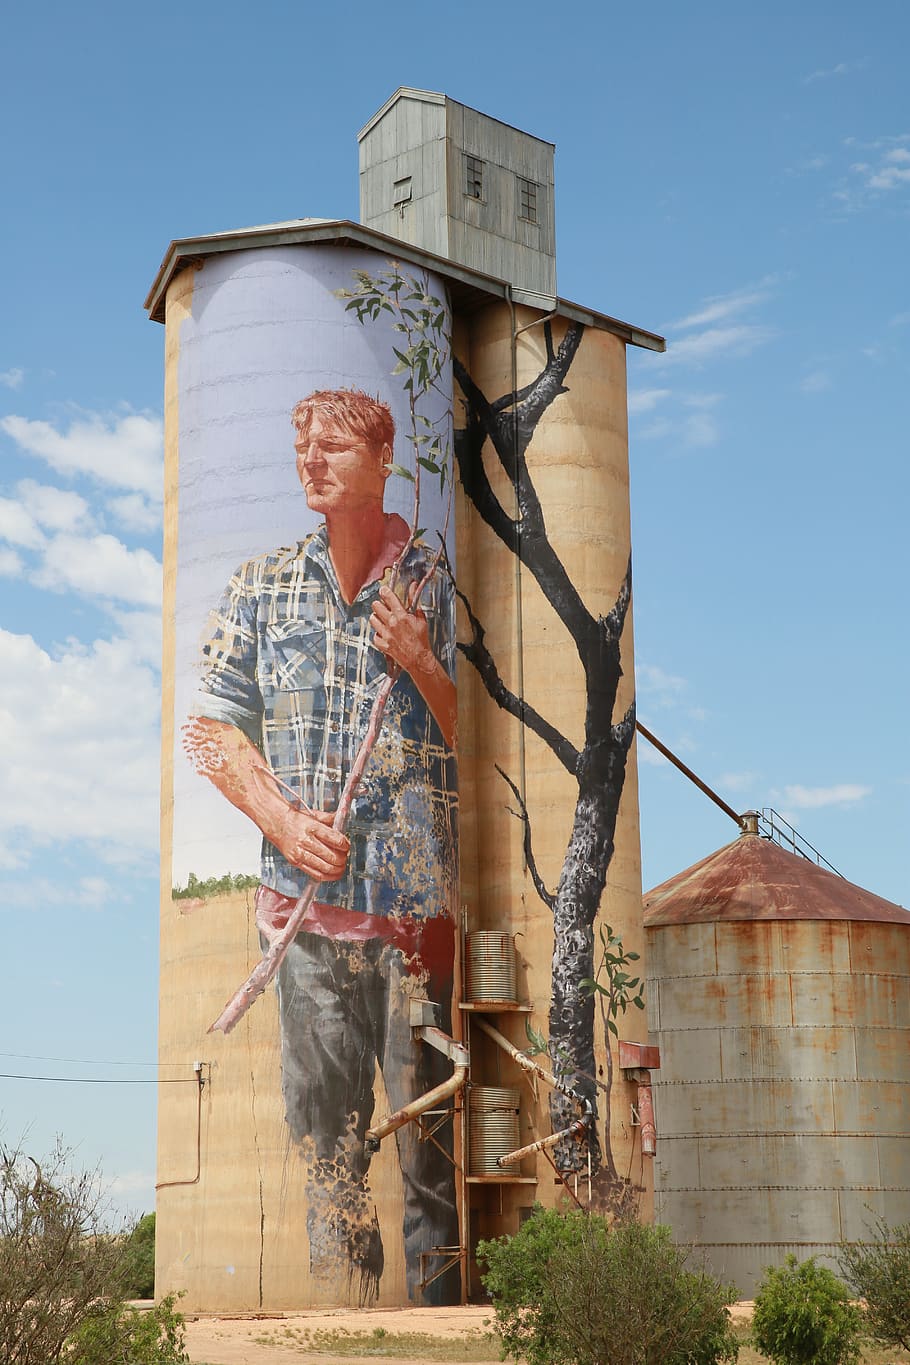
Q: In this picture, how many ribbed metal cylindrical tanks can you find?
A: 2